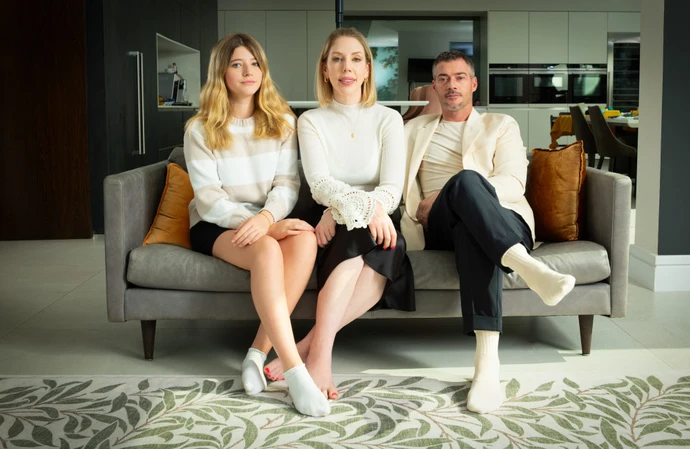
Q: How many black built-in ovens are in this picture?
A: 3